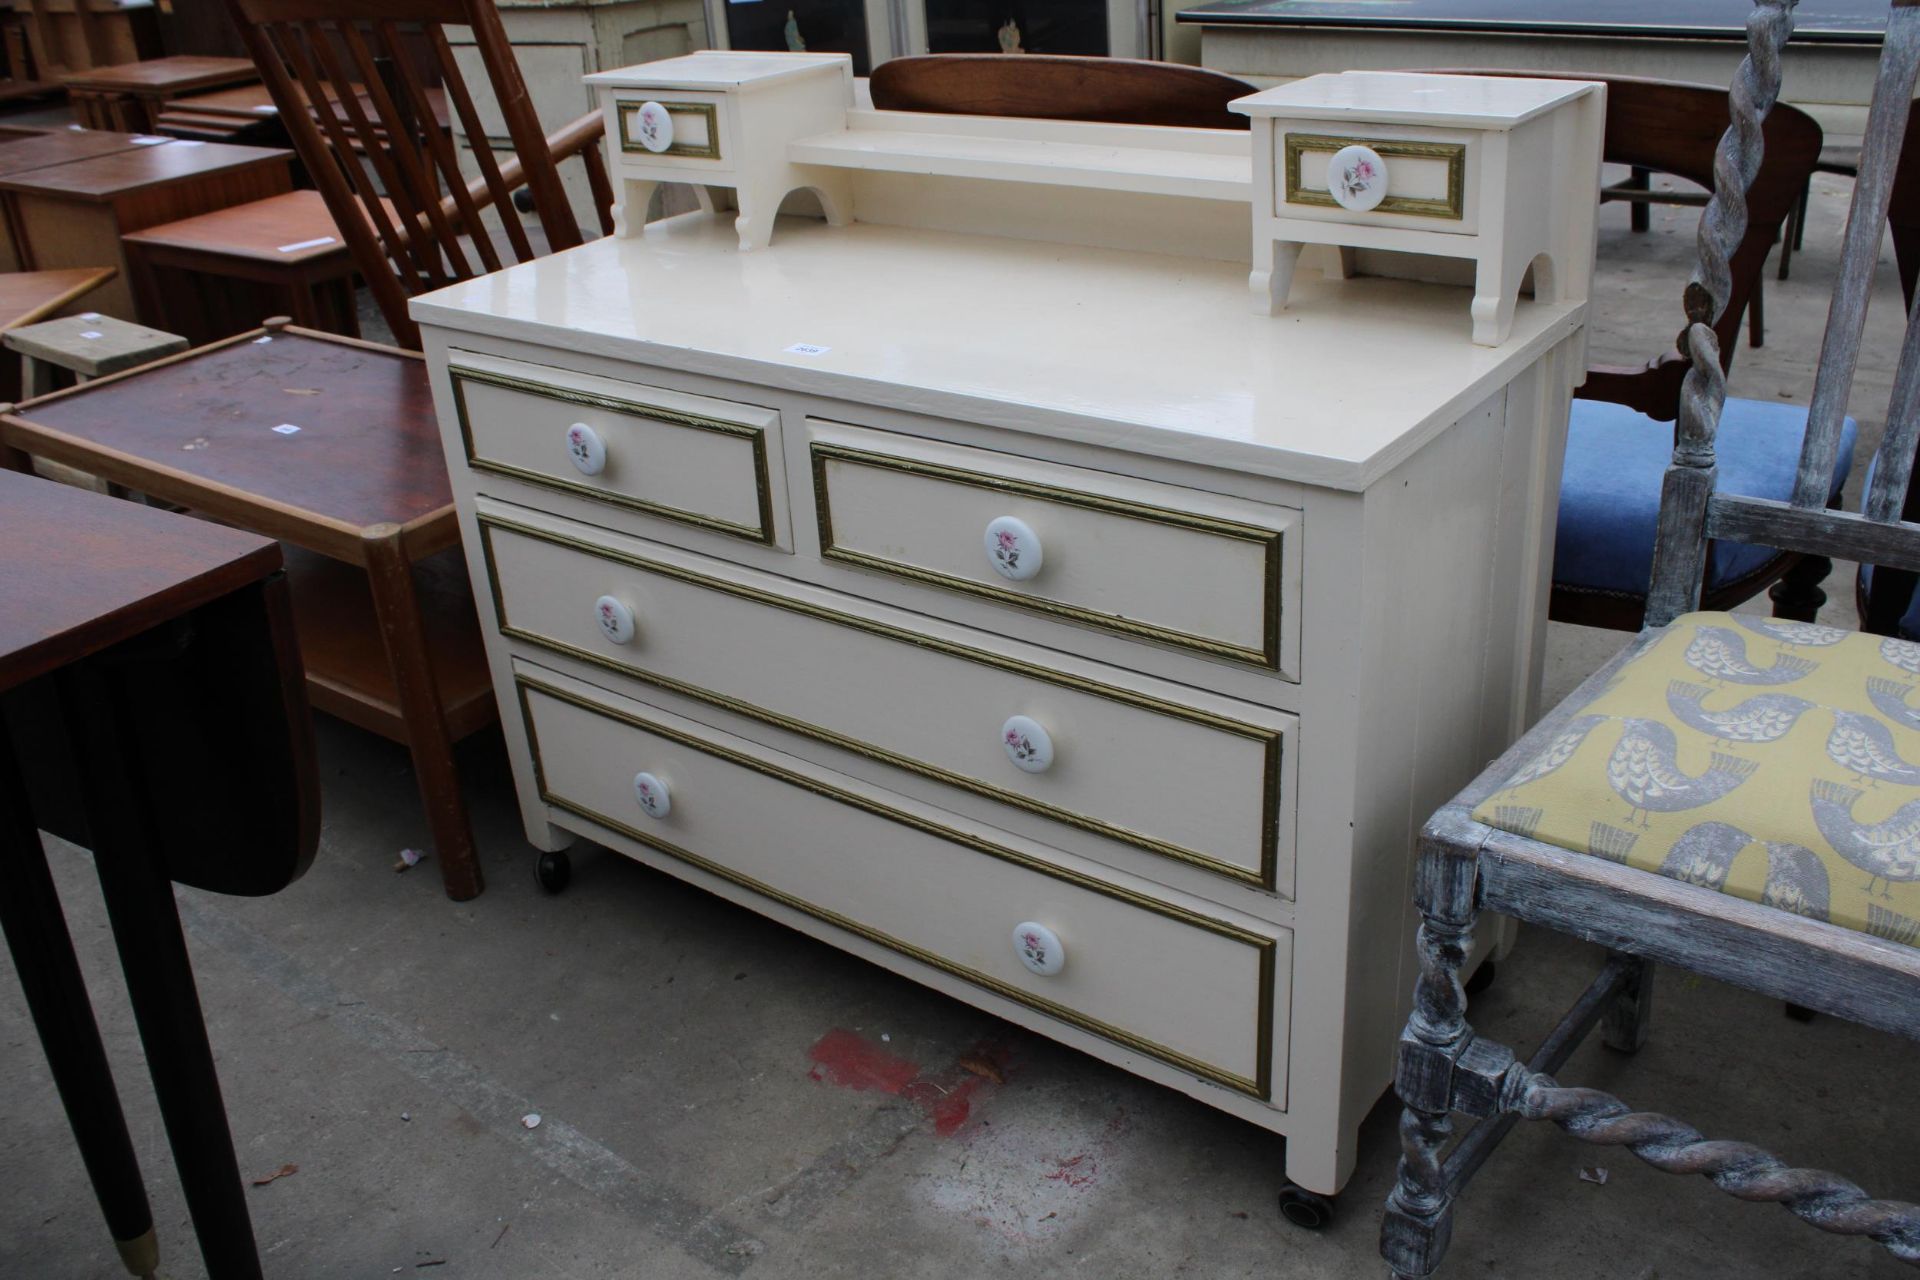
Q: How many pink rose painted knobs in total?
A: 8